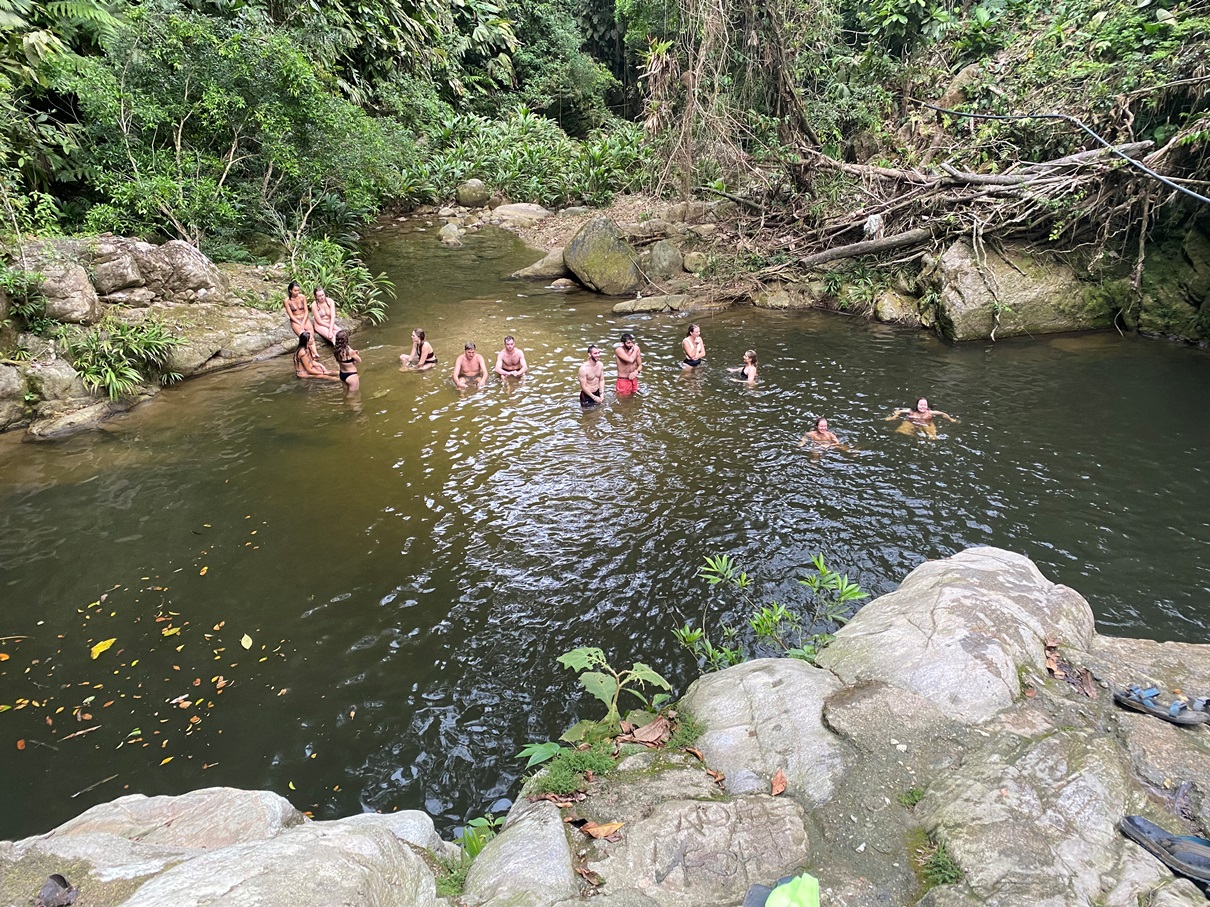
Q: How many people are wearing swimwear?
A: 13